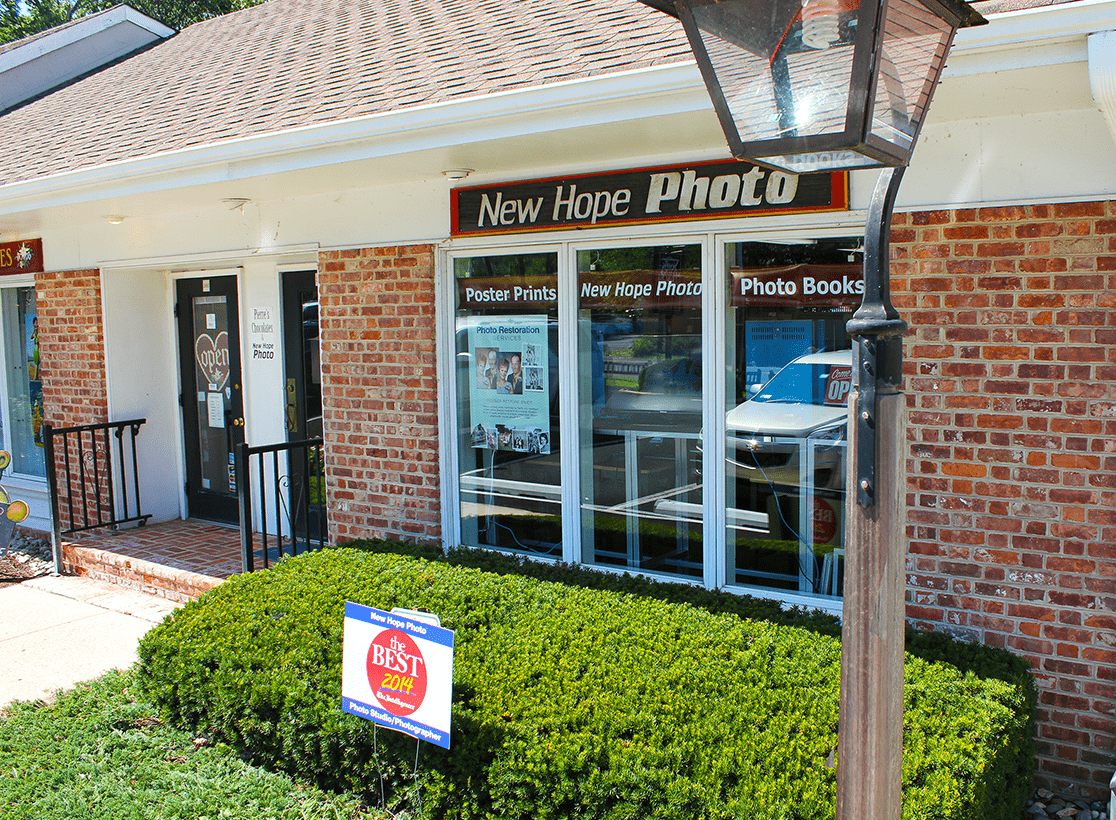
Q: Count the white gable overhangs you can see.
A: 1